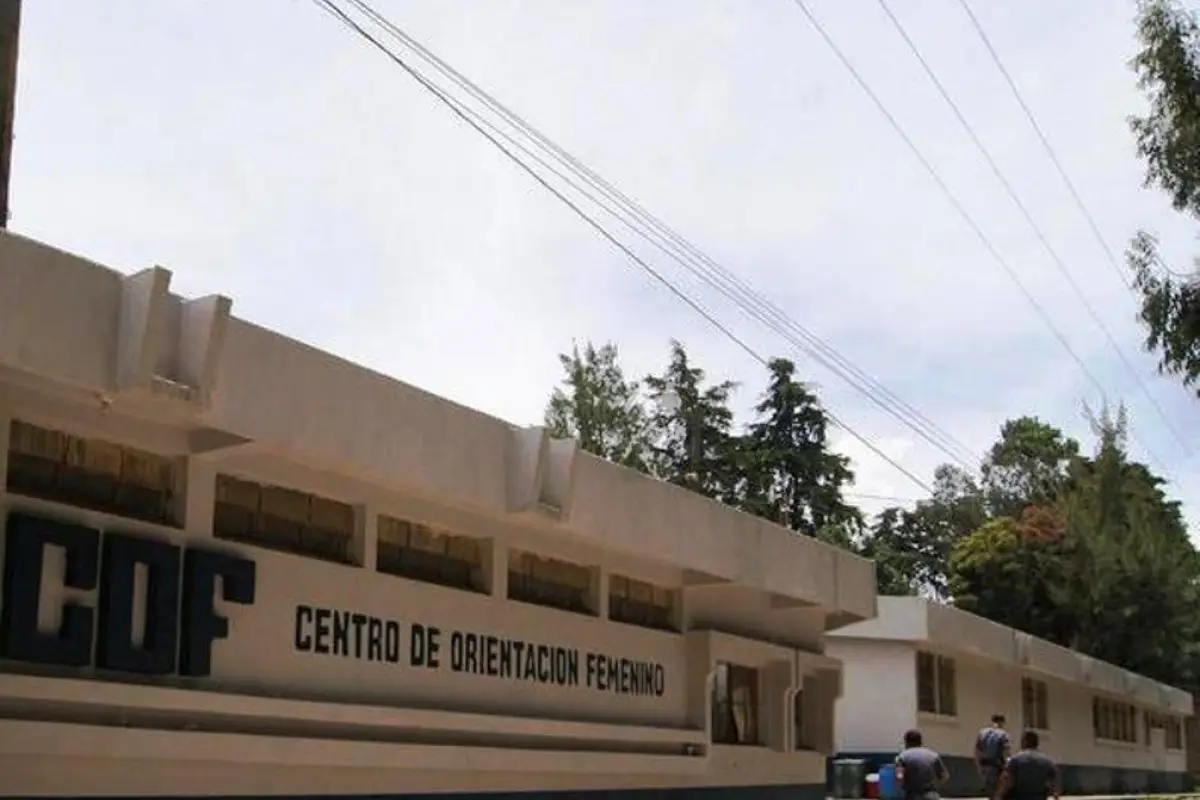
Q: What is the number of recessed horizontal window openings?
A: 5